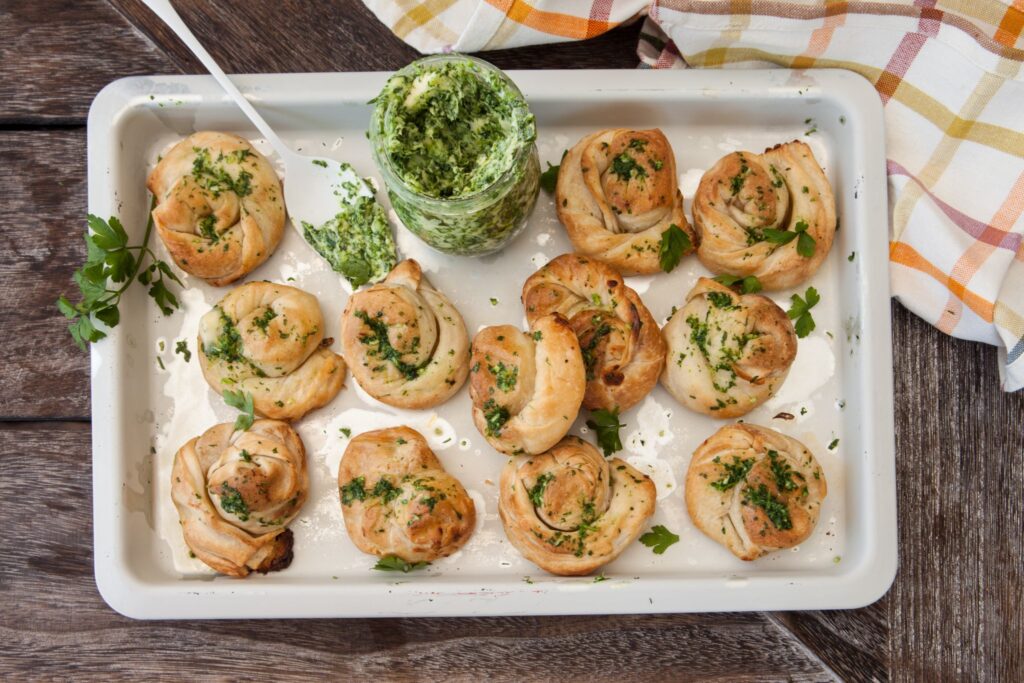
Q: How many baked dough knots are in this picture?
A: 12